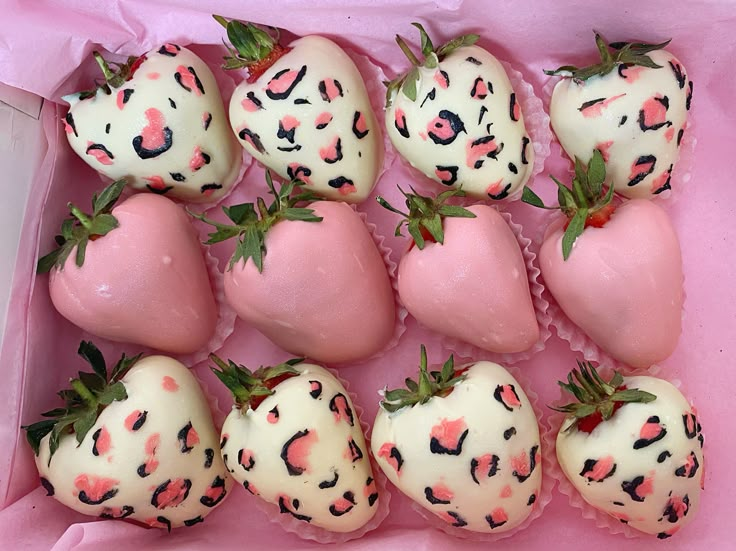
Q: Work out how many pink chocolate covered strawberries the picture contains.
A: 4